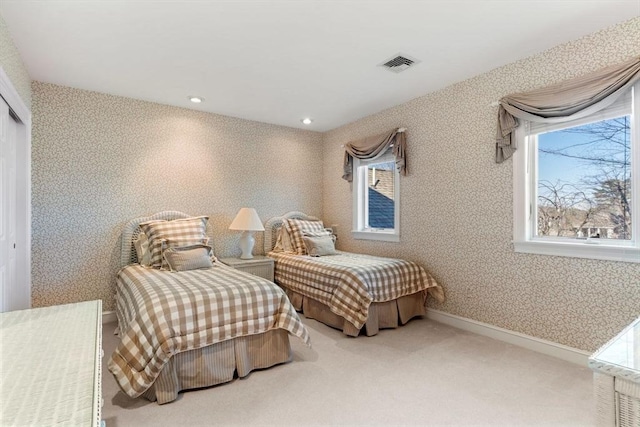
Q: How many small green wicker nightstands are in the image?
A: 1